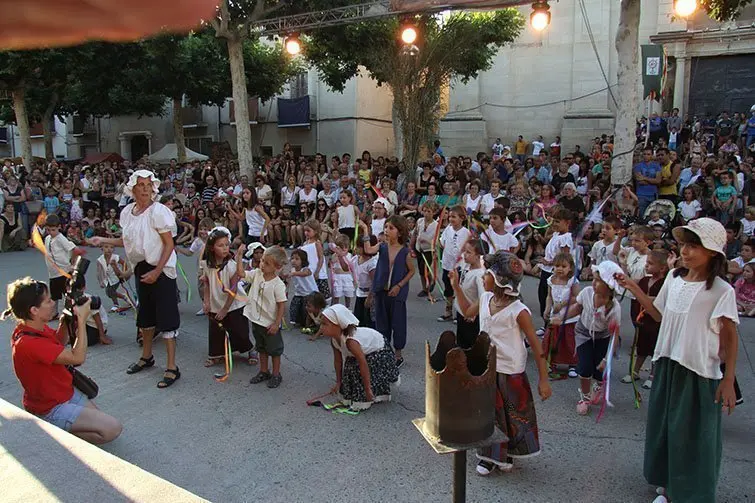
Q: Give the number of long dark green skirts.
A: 1